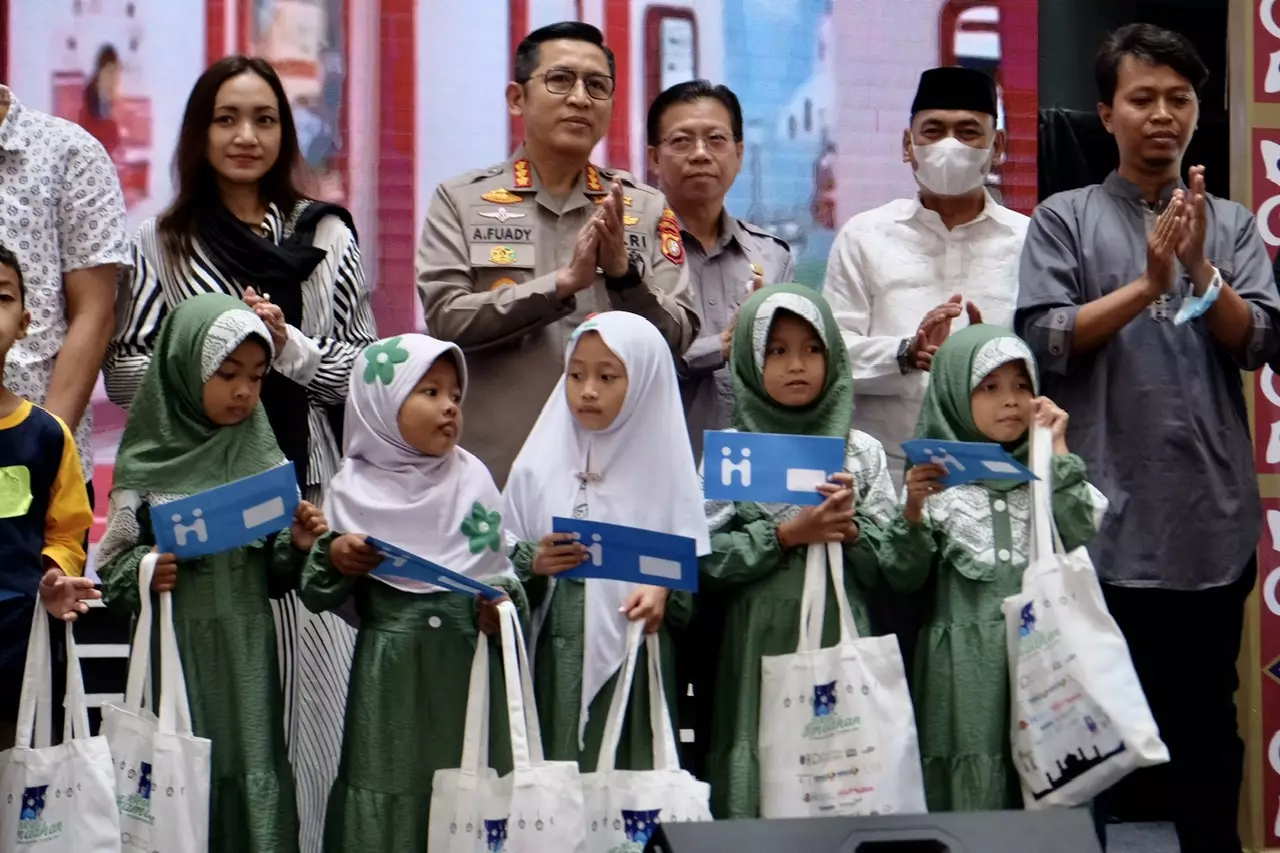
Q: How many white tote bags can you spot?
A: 6